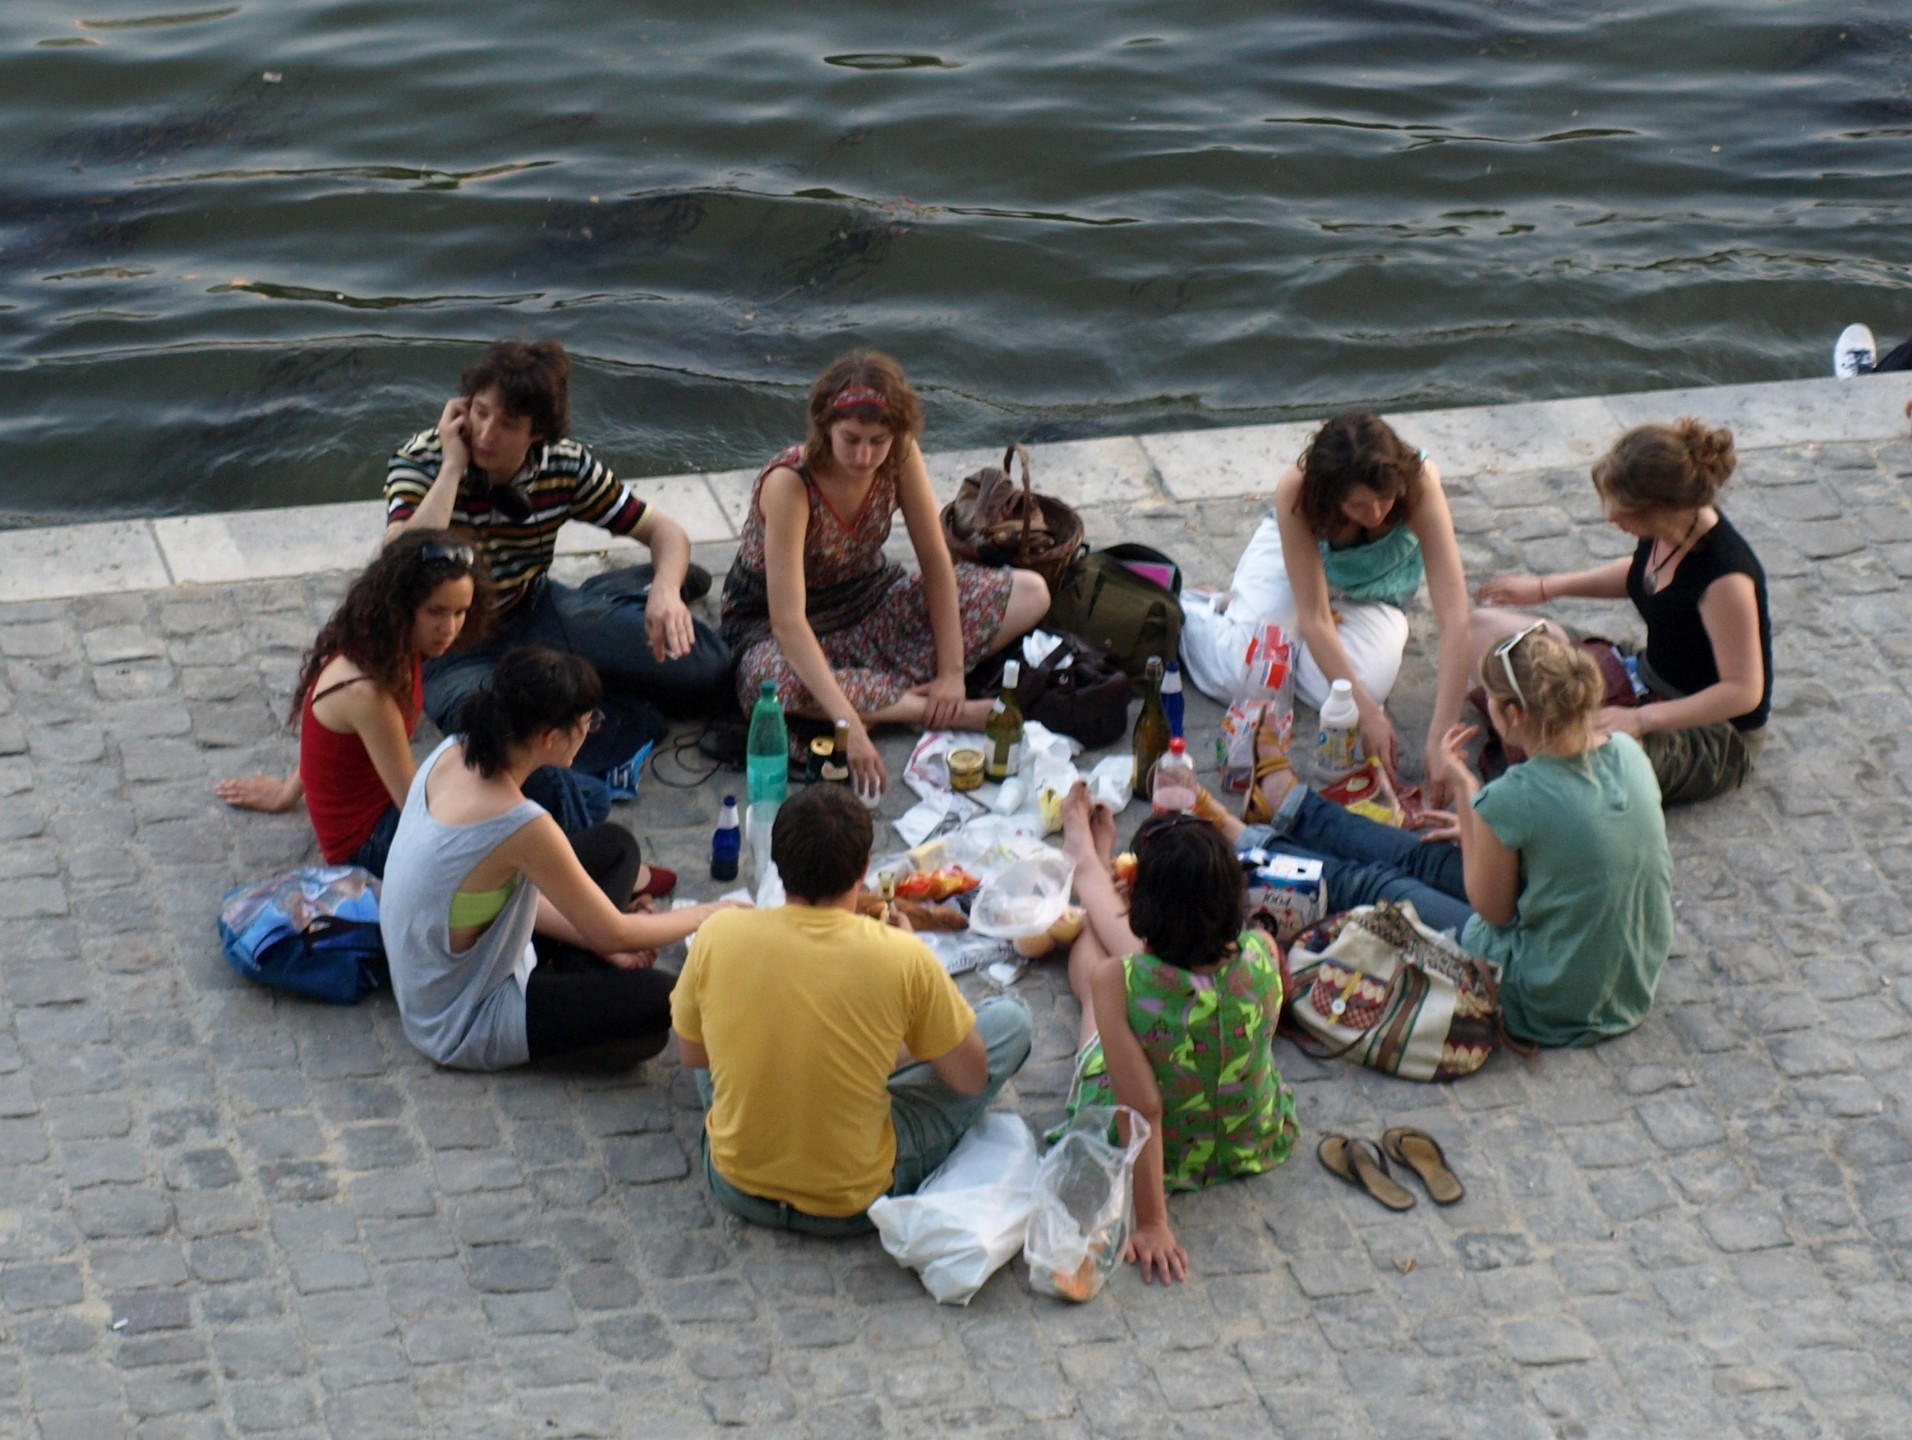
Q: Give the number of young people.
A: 9